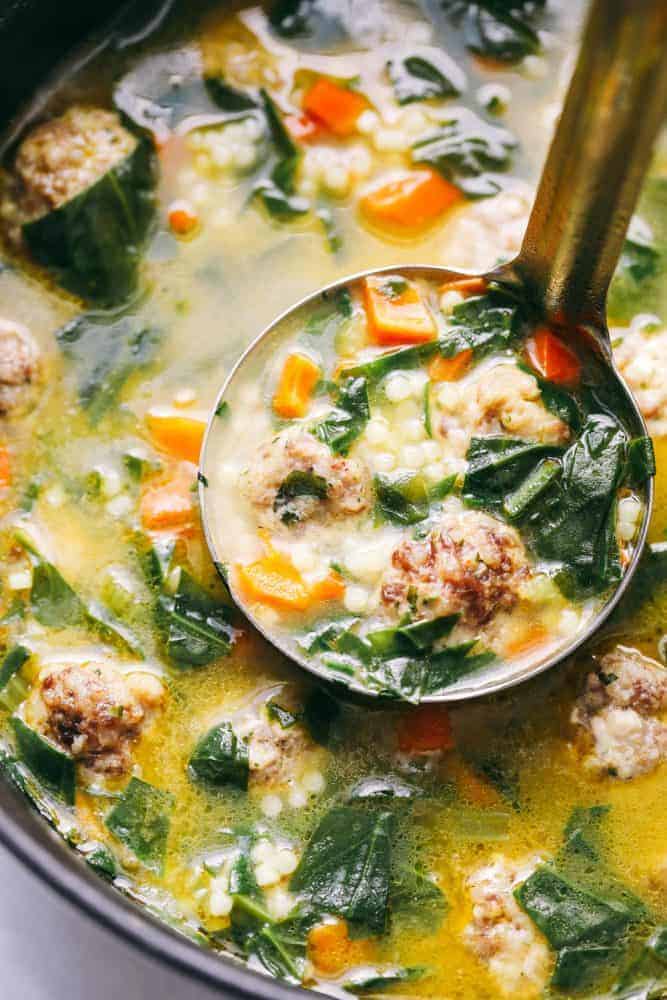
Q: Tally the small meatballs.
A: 11